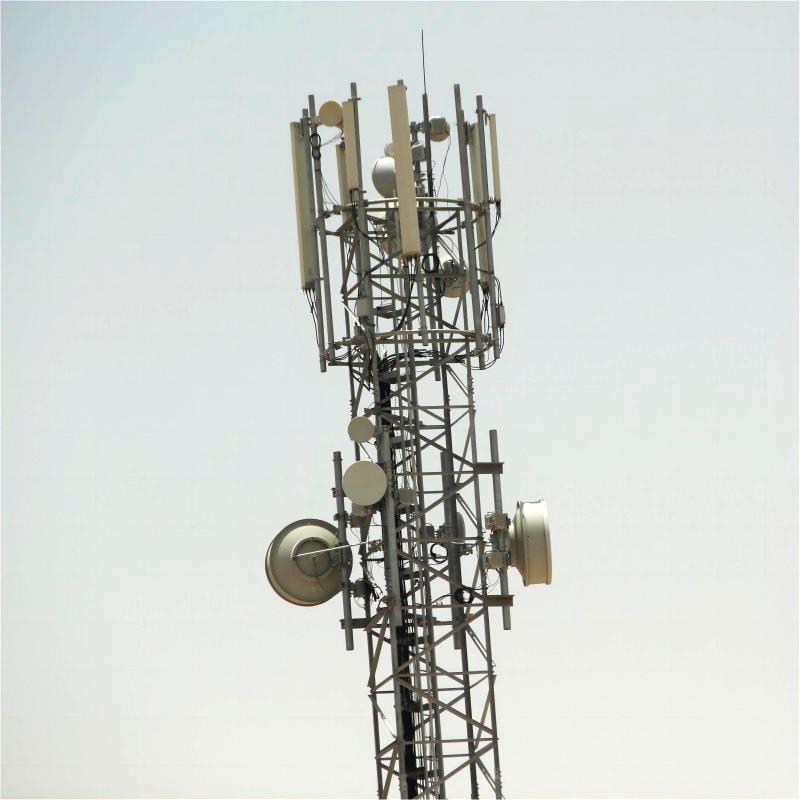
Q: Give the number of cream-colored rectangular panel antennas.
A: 6